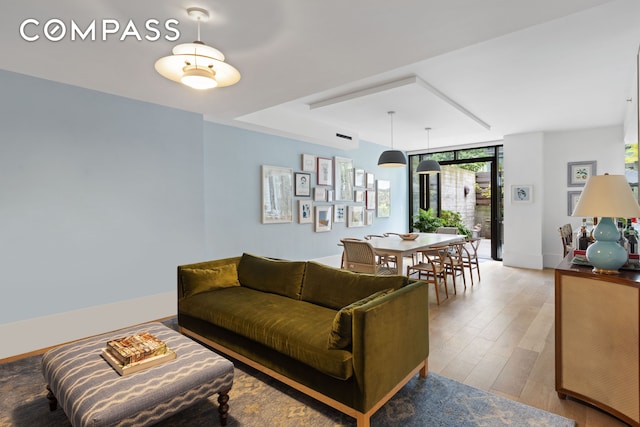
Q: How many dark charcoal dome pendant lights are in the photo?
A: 2